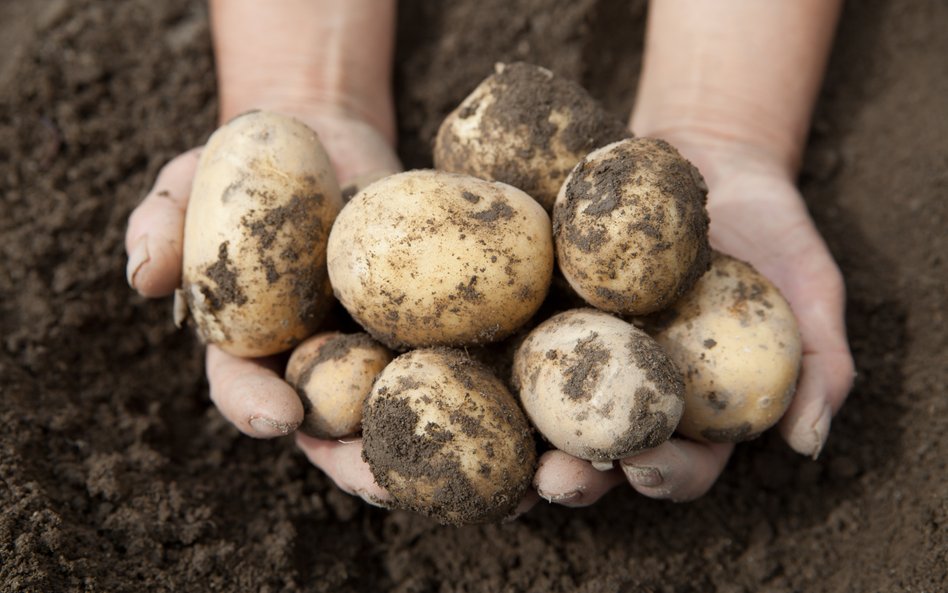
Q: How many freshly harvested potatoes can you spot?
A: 8